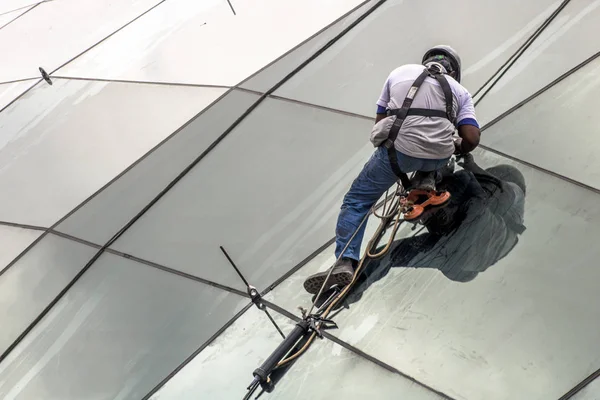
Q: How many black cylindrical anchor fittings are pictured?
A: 1